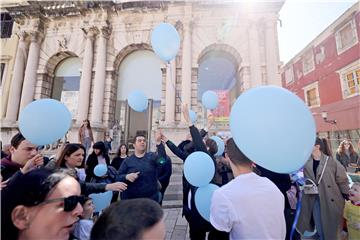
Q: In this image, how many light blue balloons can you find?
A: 11